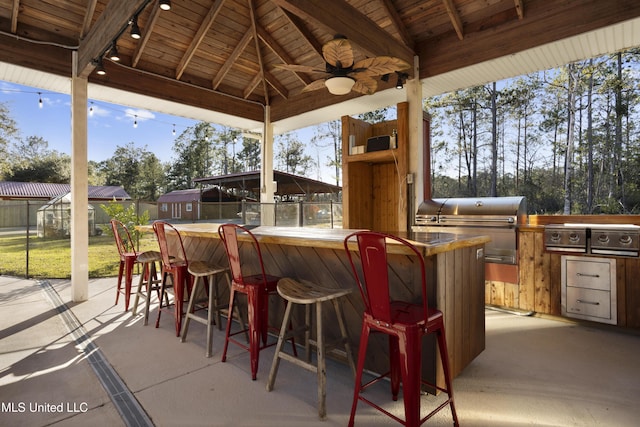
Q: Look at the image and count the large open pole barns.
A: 1